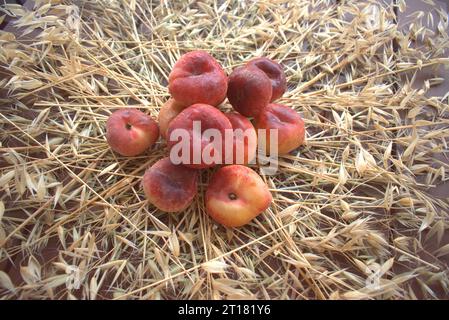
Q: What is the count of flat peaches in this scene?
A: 10